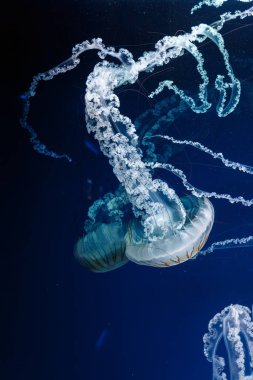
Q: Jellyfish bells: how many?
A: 2